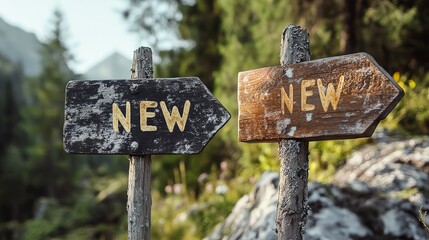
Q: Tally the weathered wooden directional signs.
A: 2